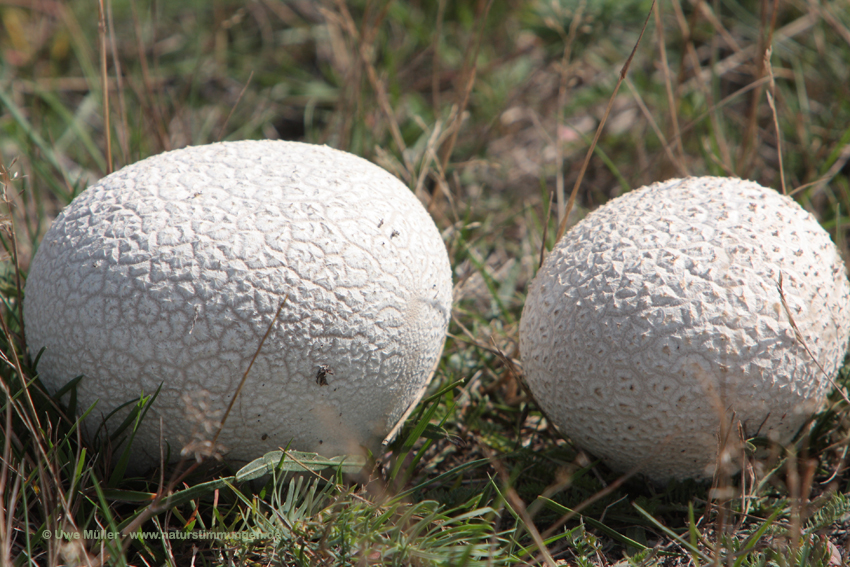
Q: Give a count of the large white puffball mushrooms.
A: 2